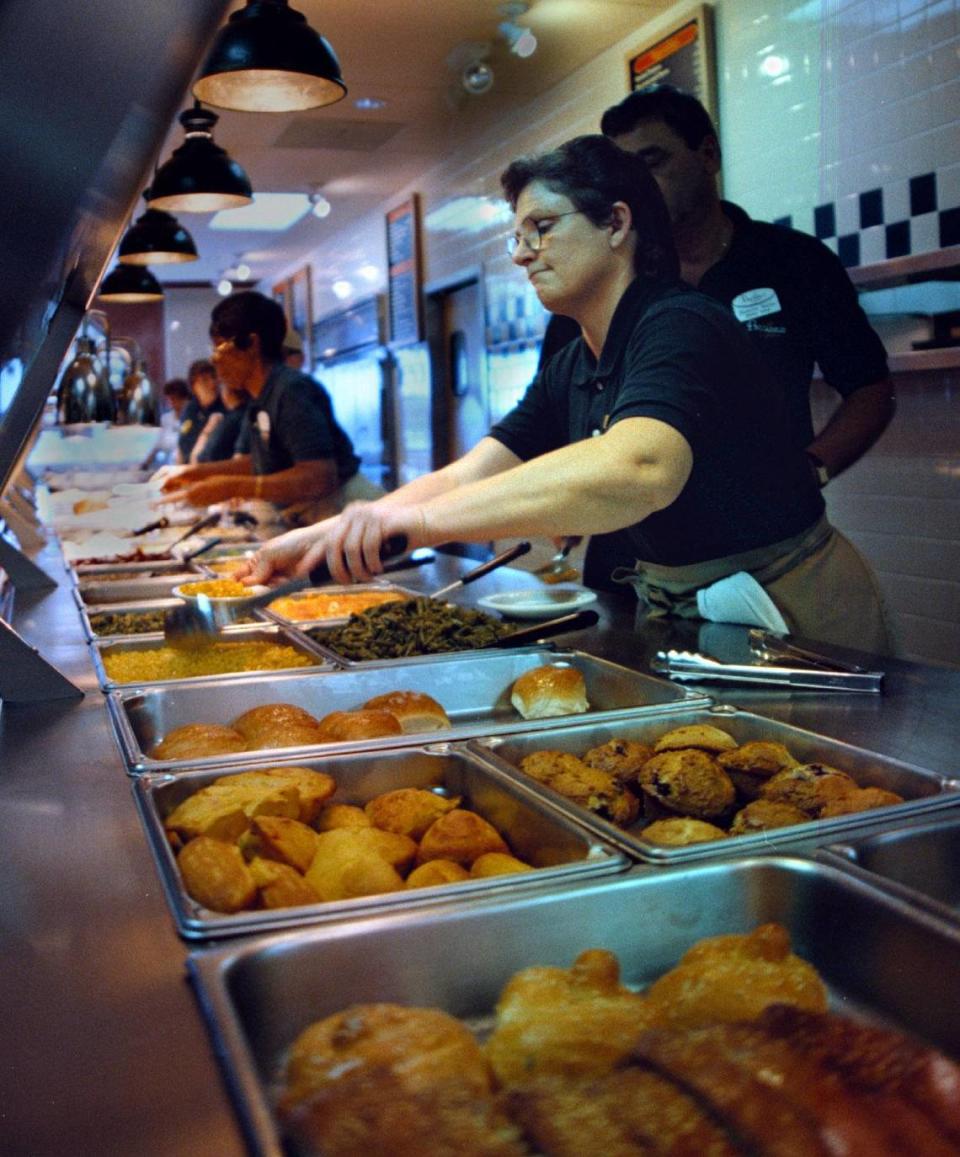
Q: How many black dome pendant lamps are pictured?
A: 4